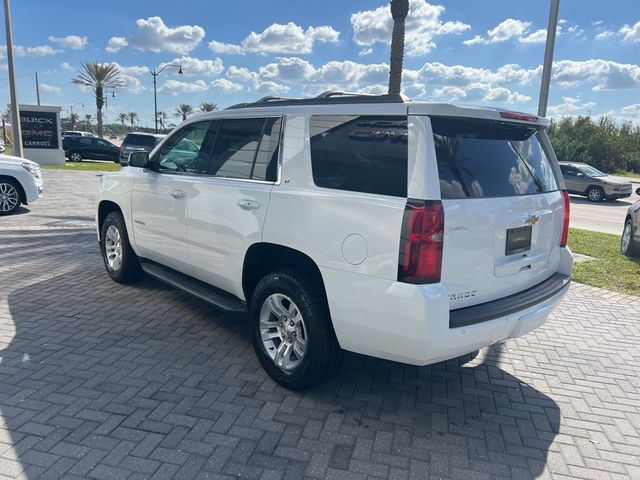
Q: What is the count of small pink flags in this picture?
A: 0